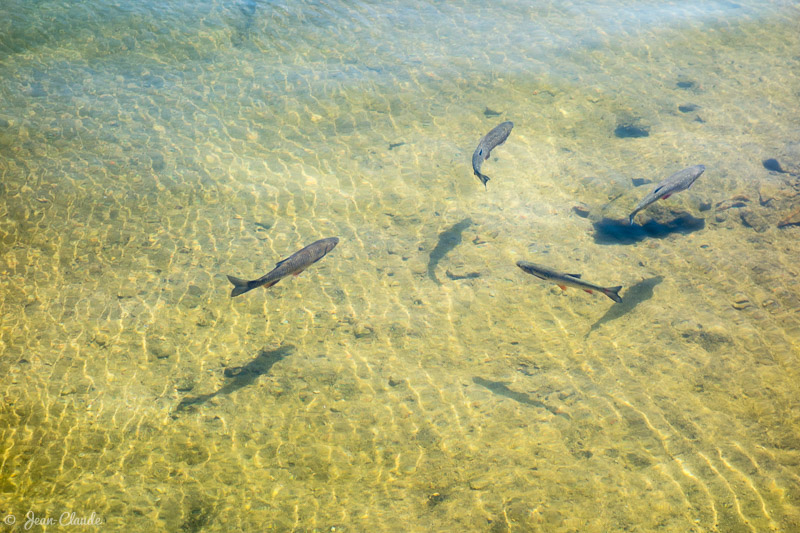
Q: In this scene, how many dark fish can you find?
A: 4